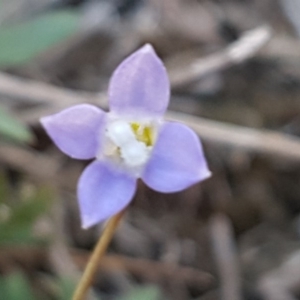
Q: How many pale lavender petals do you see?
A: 4